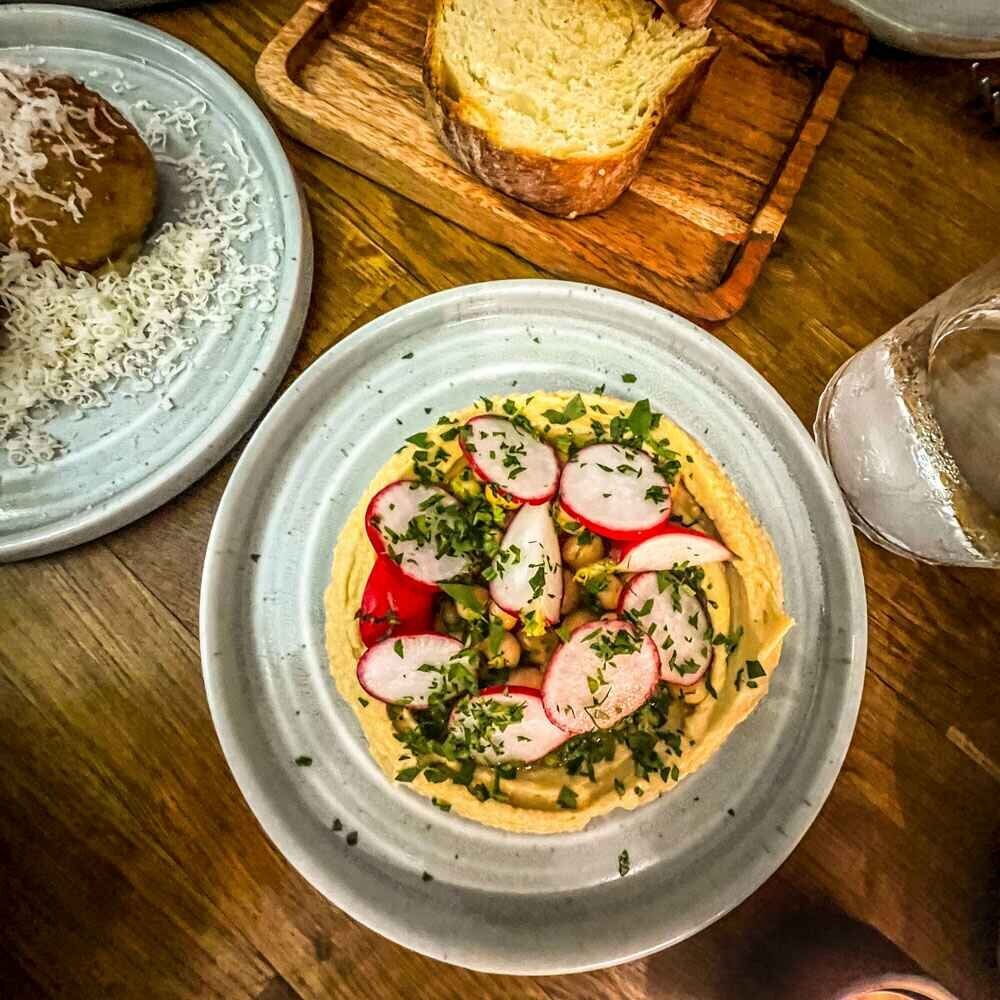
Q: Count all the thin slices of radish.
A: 9